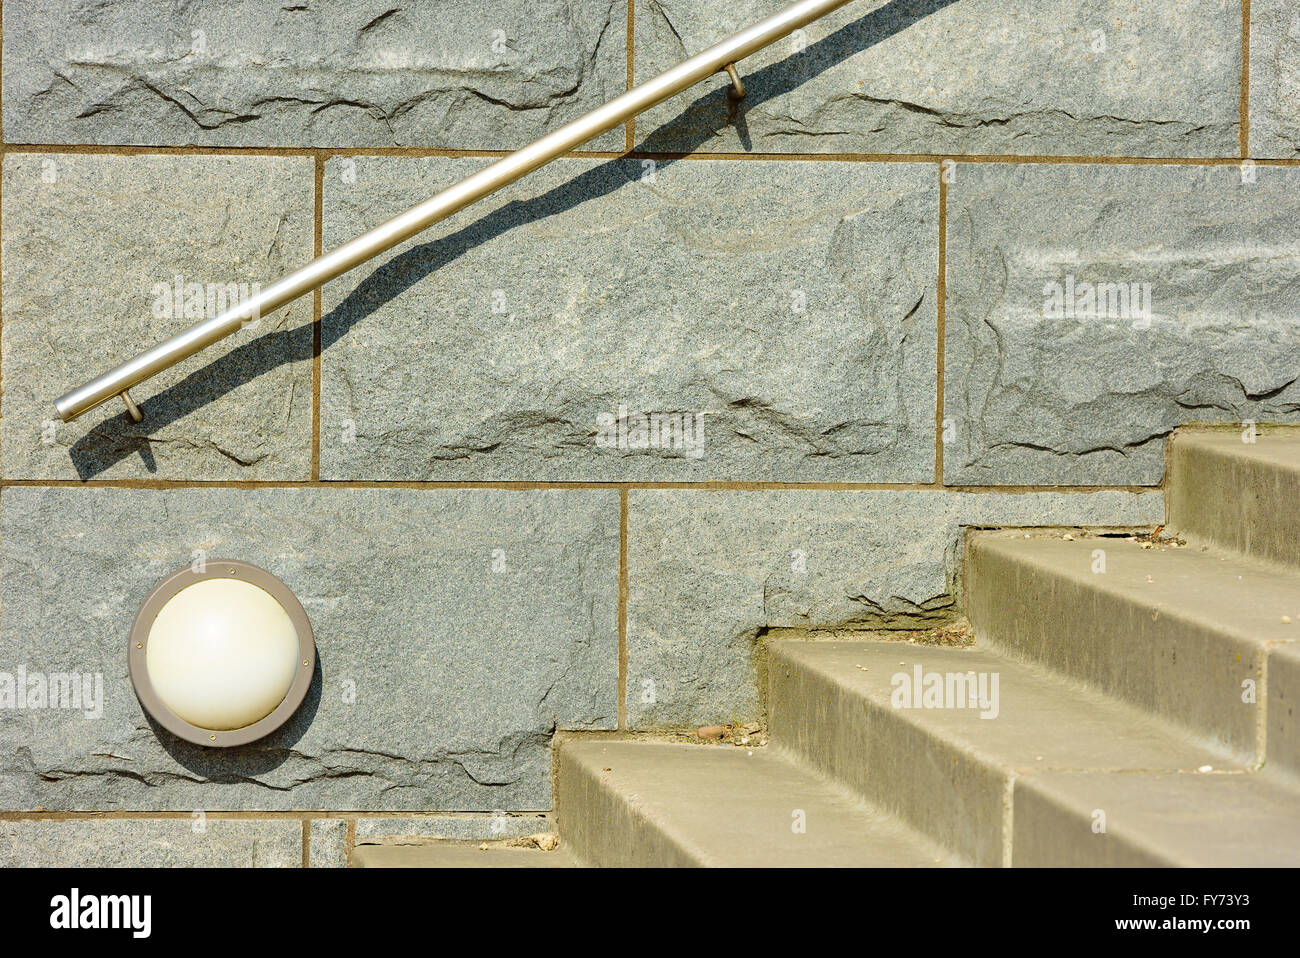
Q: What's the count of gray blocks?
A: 11